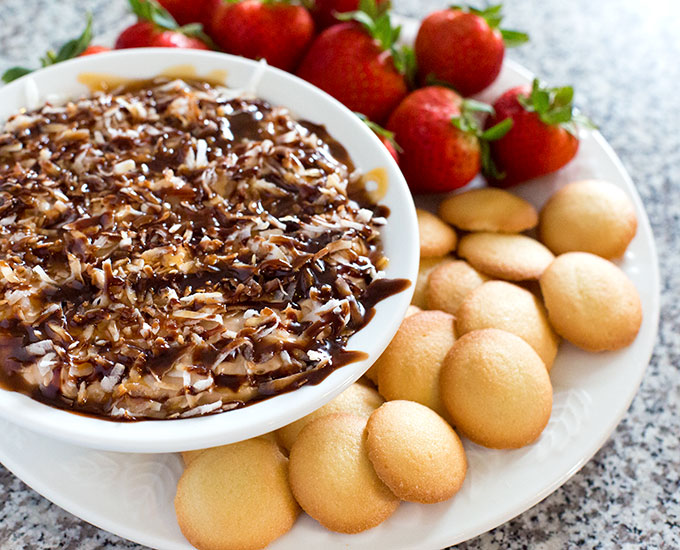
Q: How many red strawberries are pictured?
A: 10